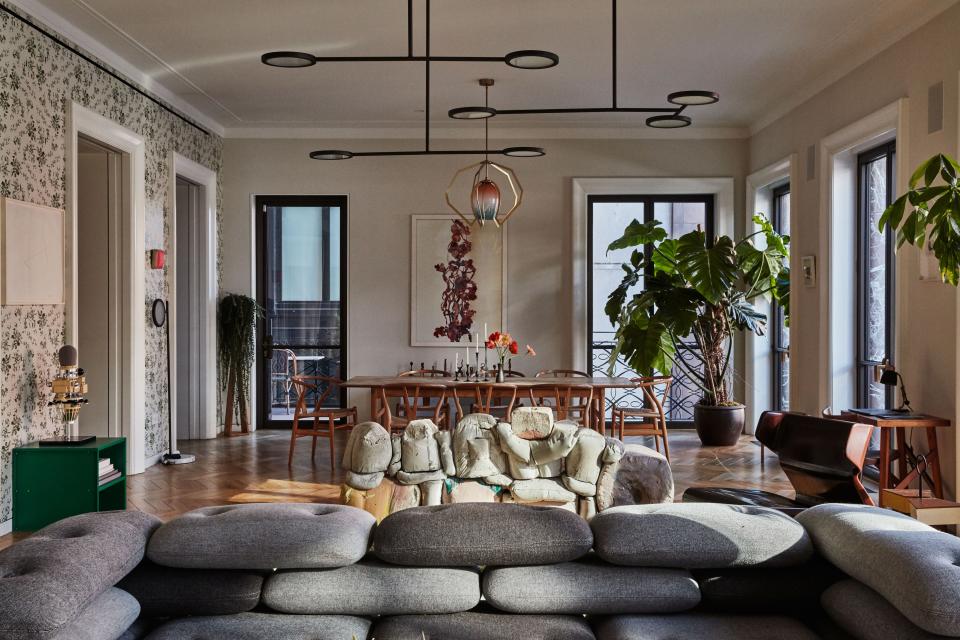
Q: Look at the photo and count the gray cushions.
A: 14